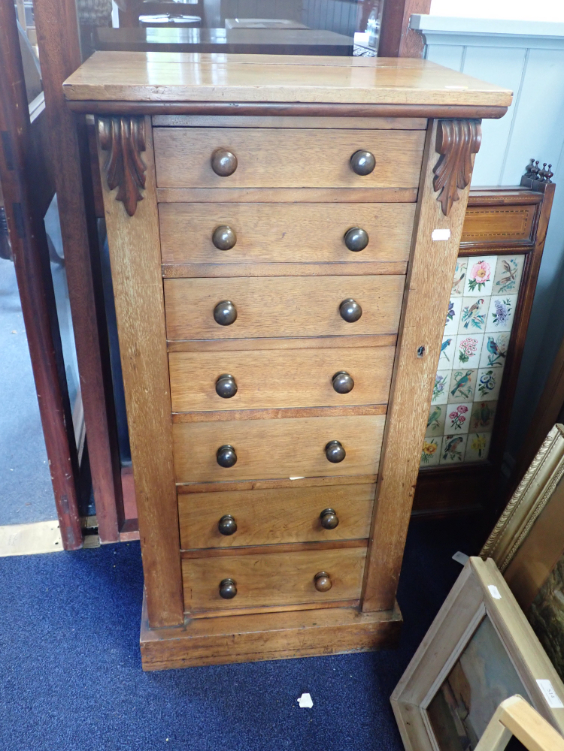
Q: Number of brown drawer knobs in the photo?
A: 14